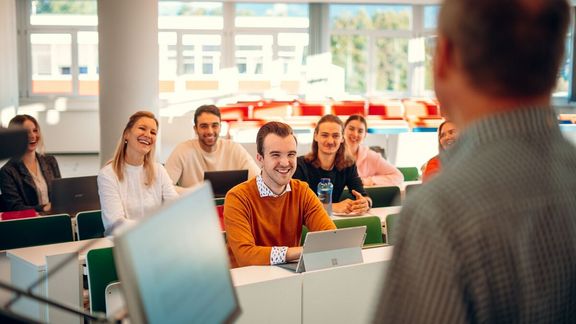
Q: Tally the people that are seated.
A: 7